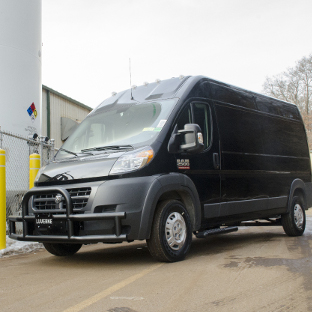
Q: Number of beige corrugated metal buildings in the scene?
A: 1